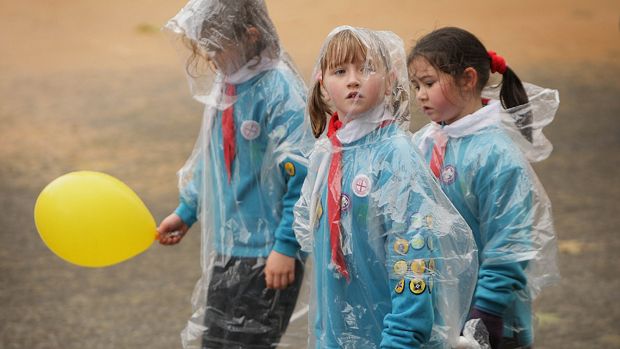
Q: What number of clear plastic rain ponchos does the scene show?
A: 3